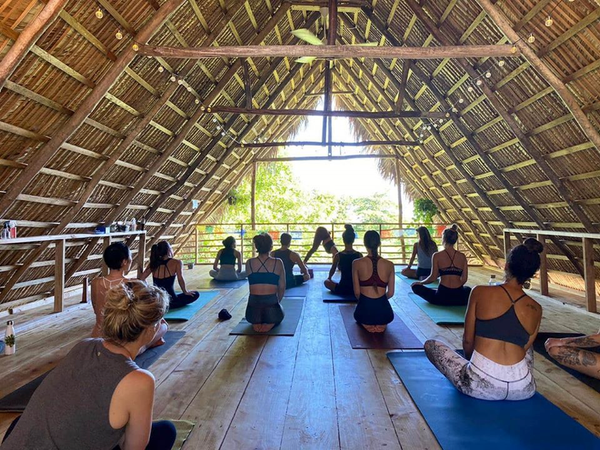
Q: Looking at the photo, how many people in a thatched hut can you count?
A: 13